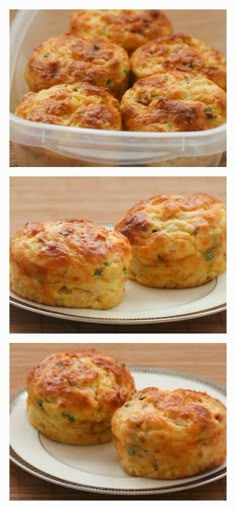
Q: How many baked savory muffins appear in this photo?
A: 9